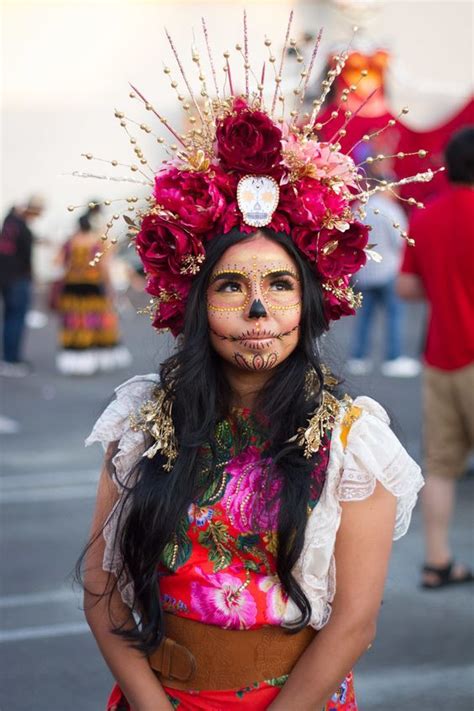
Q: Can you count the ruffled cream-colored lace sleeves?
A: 2